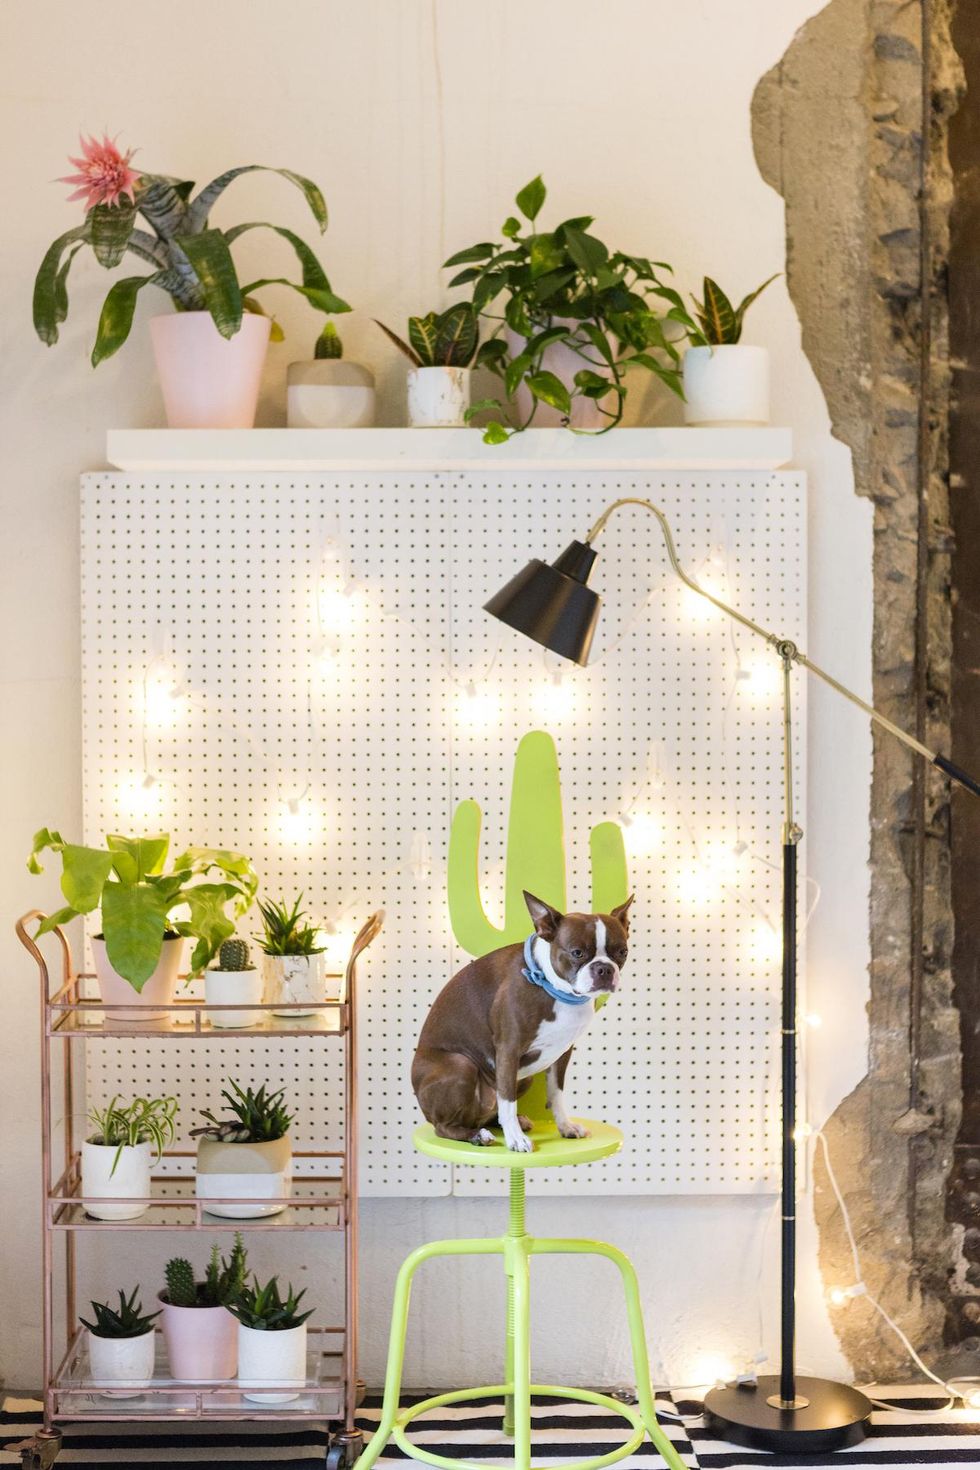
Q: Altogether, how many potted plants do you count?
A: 13